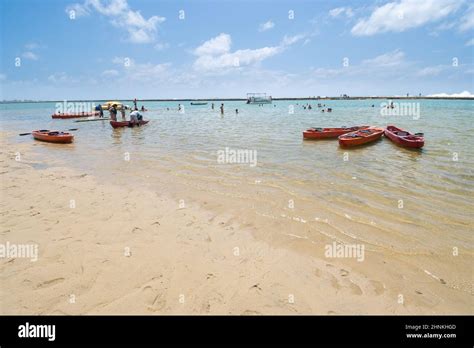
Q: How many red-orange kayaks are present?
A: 6